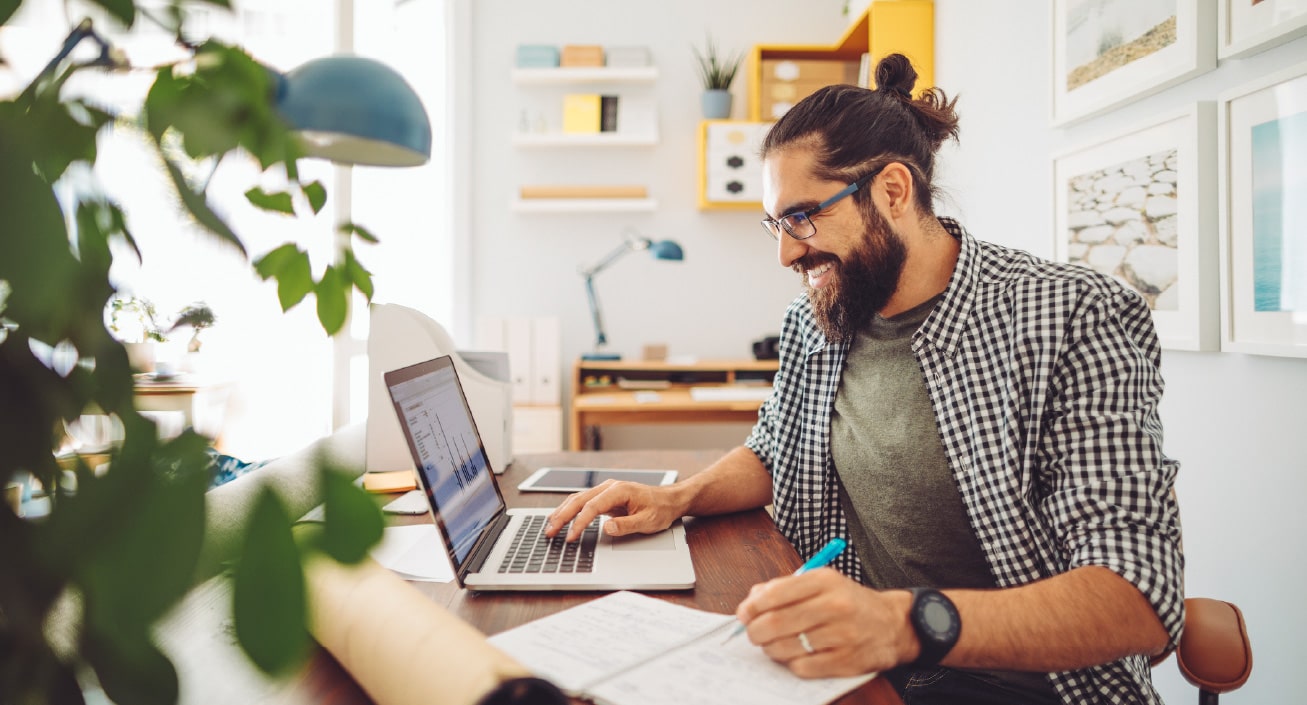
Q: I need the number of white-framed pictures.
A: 4